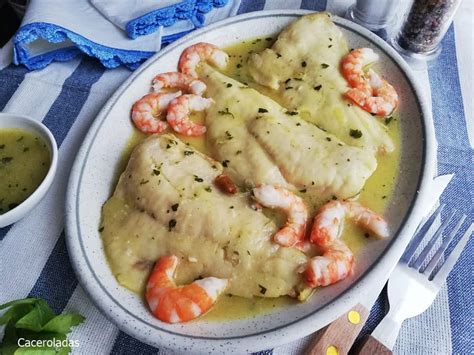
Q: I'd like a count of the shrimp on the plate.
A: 10